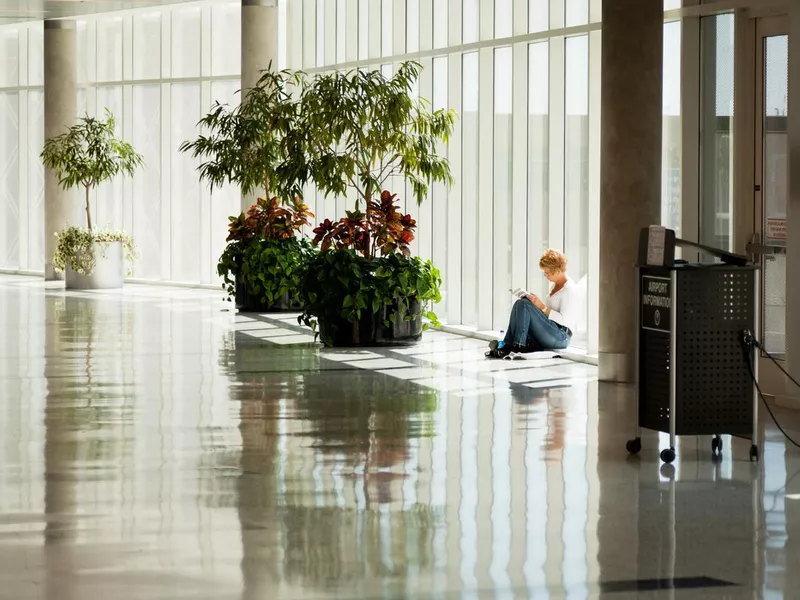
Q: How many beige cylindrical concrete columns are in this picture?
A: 3